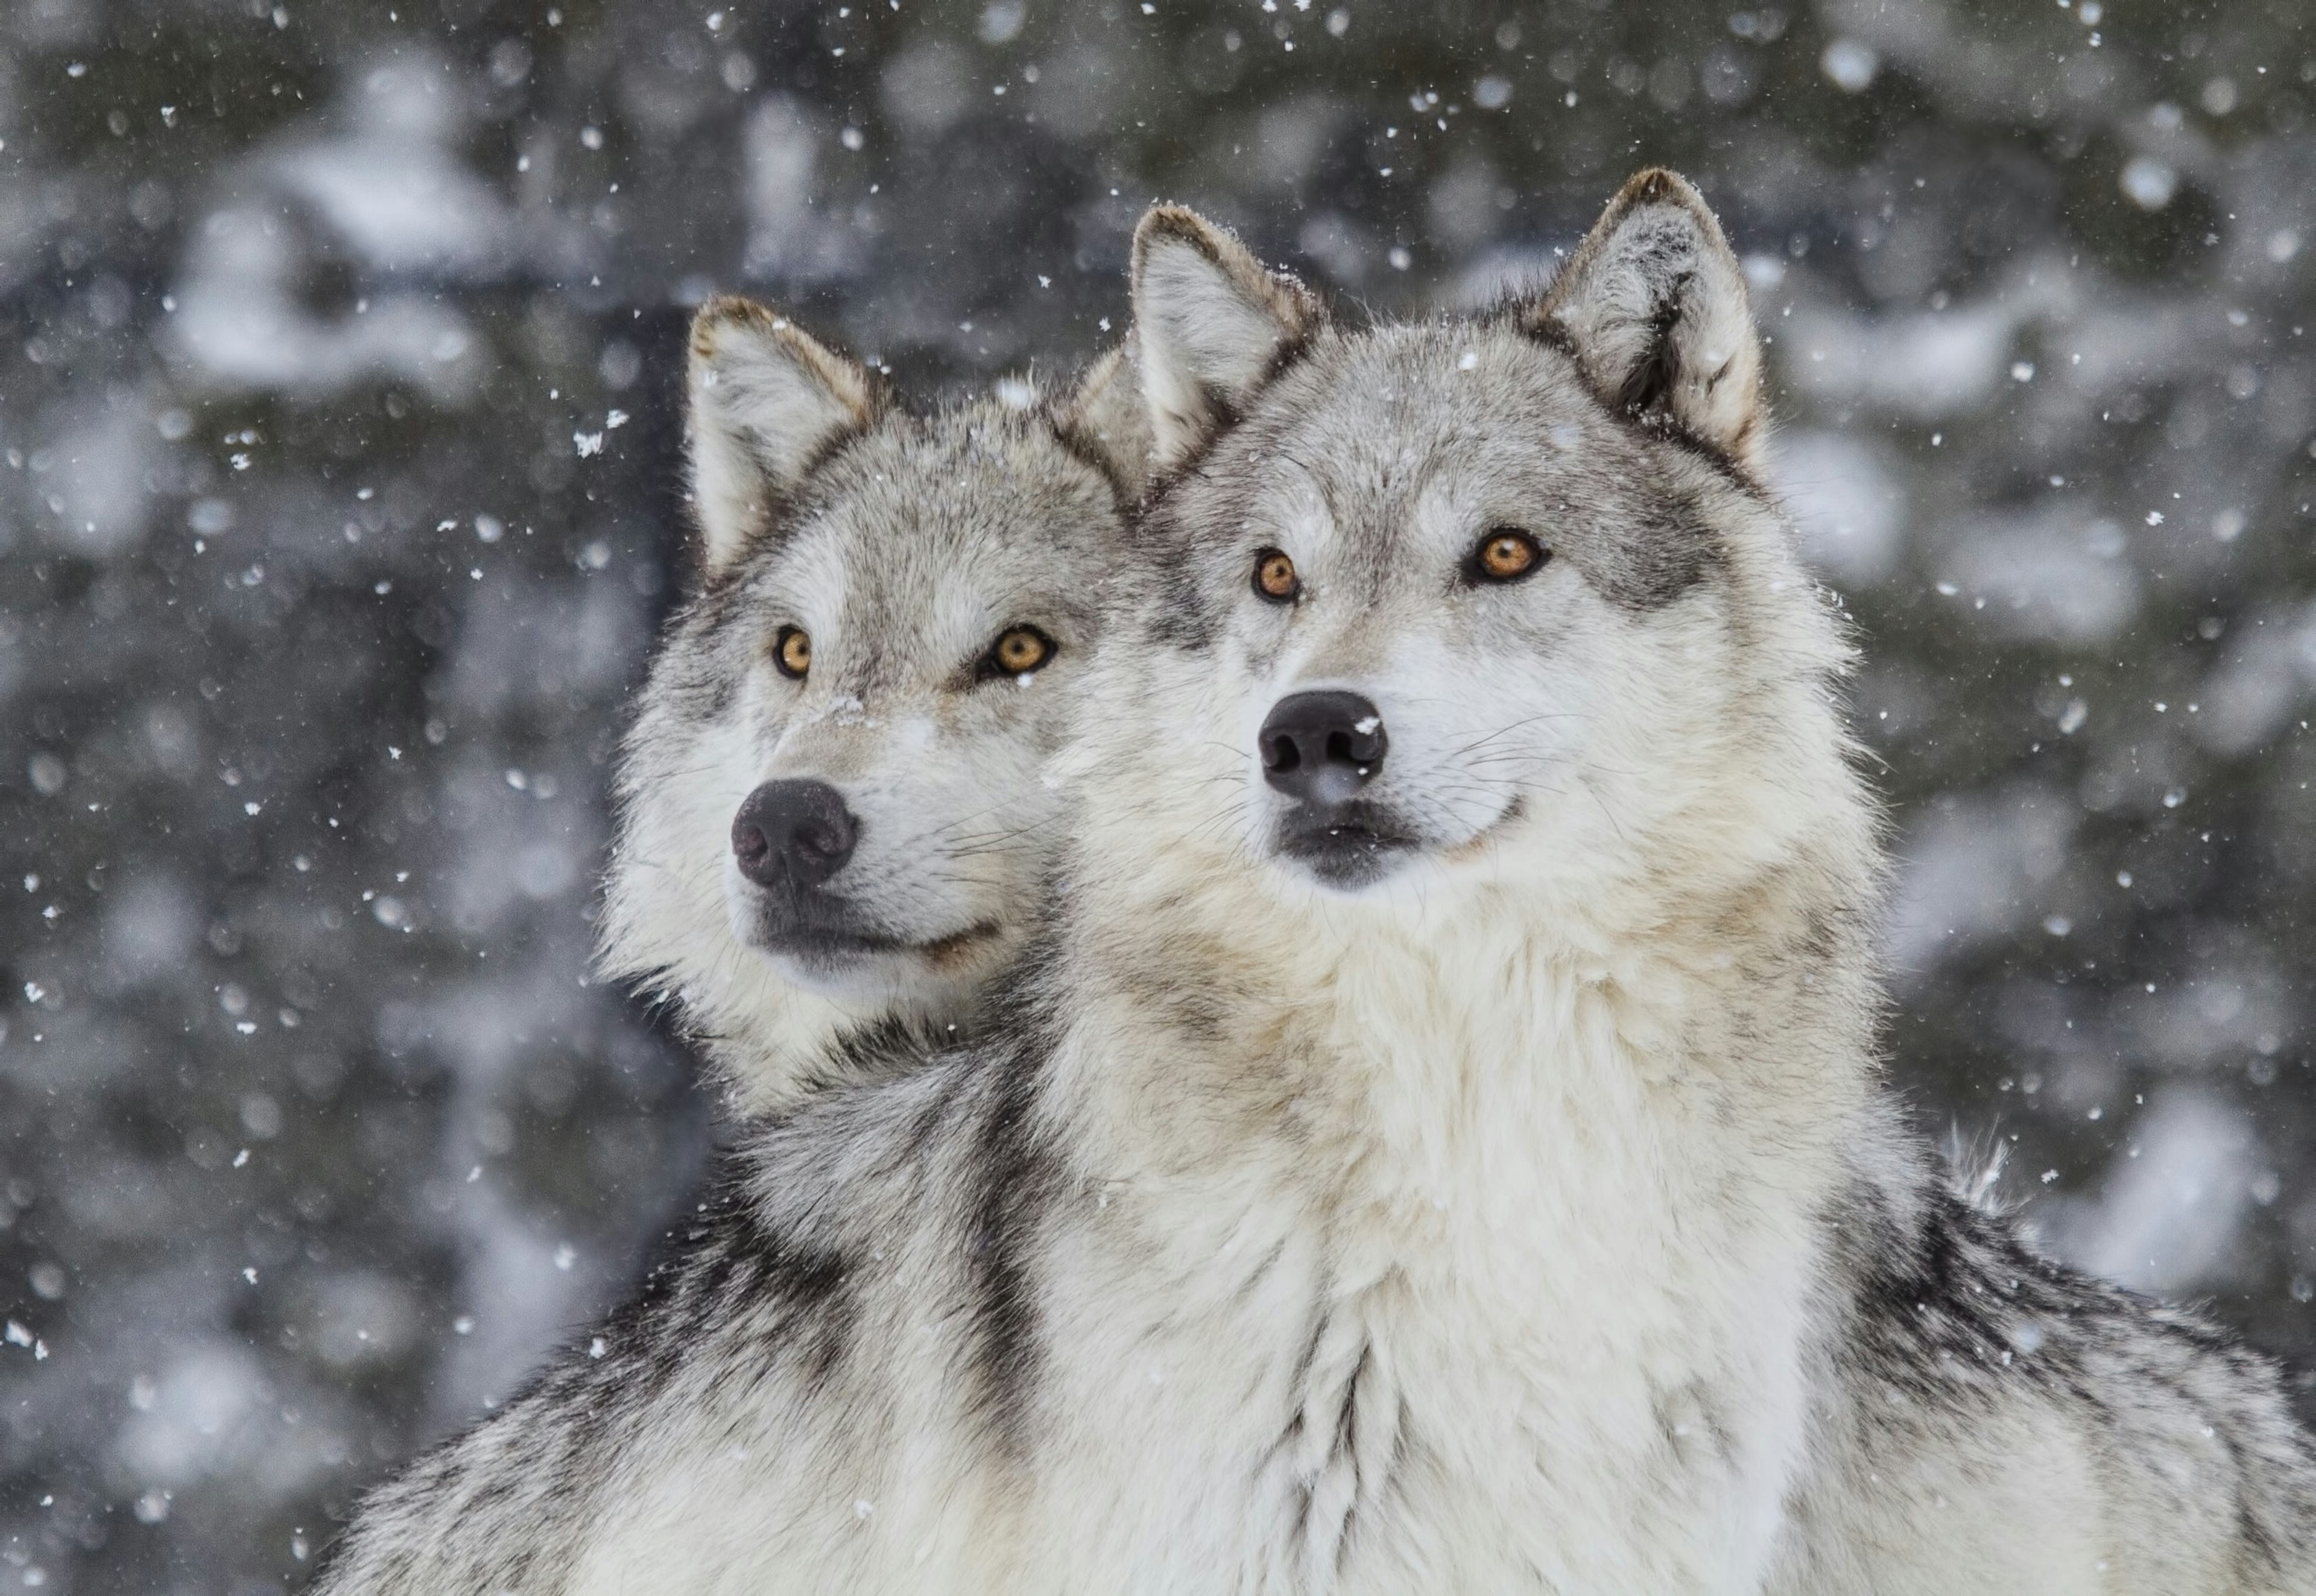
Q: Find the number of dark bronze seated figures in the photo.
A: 0